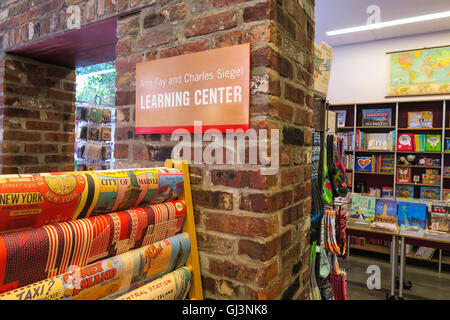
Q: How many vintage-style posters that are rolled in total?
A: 4